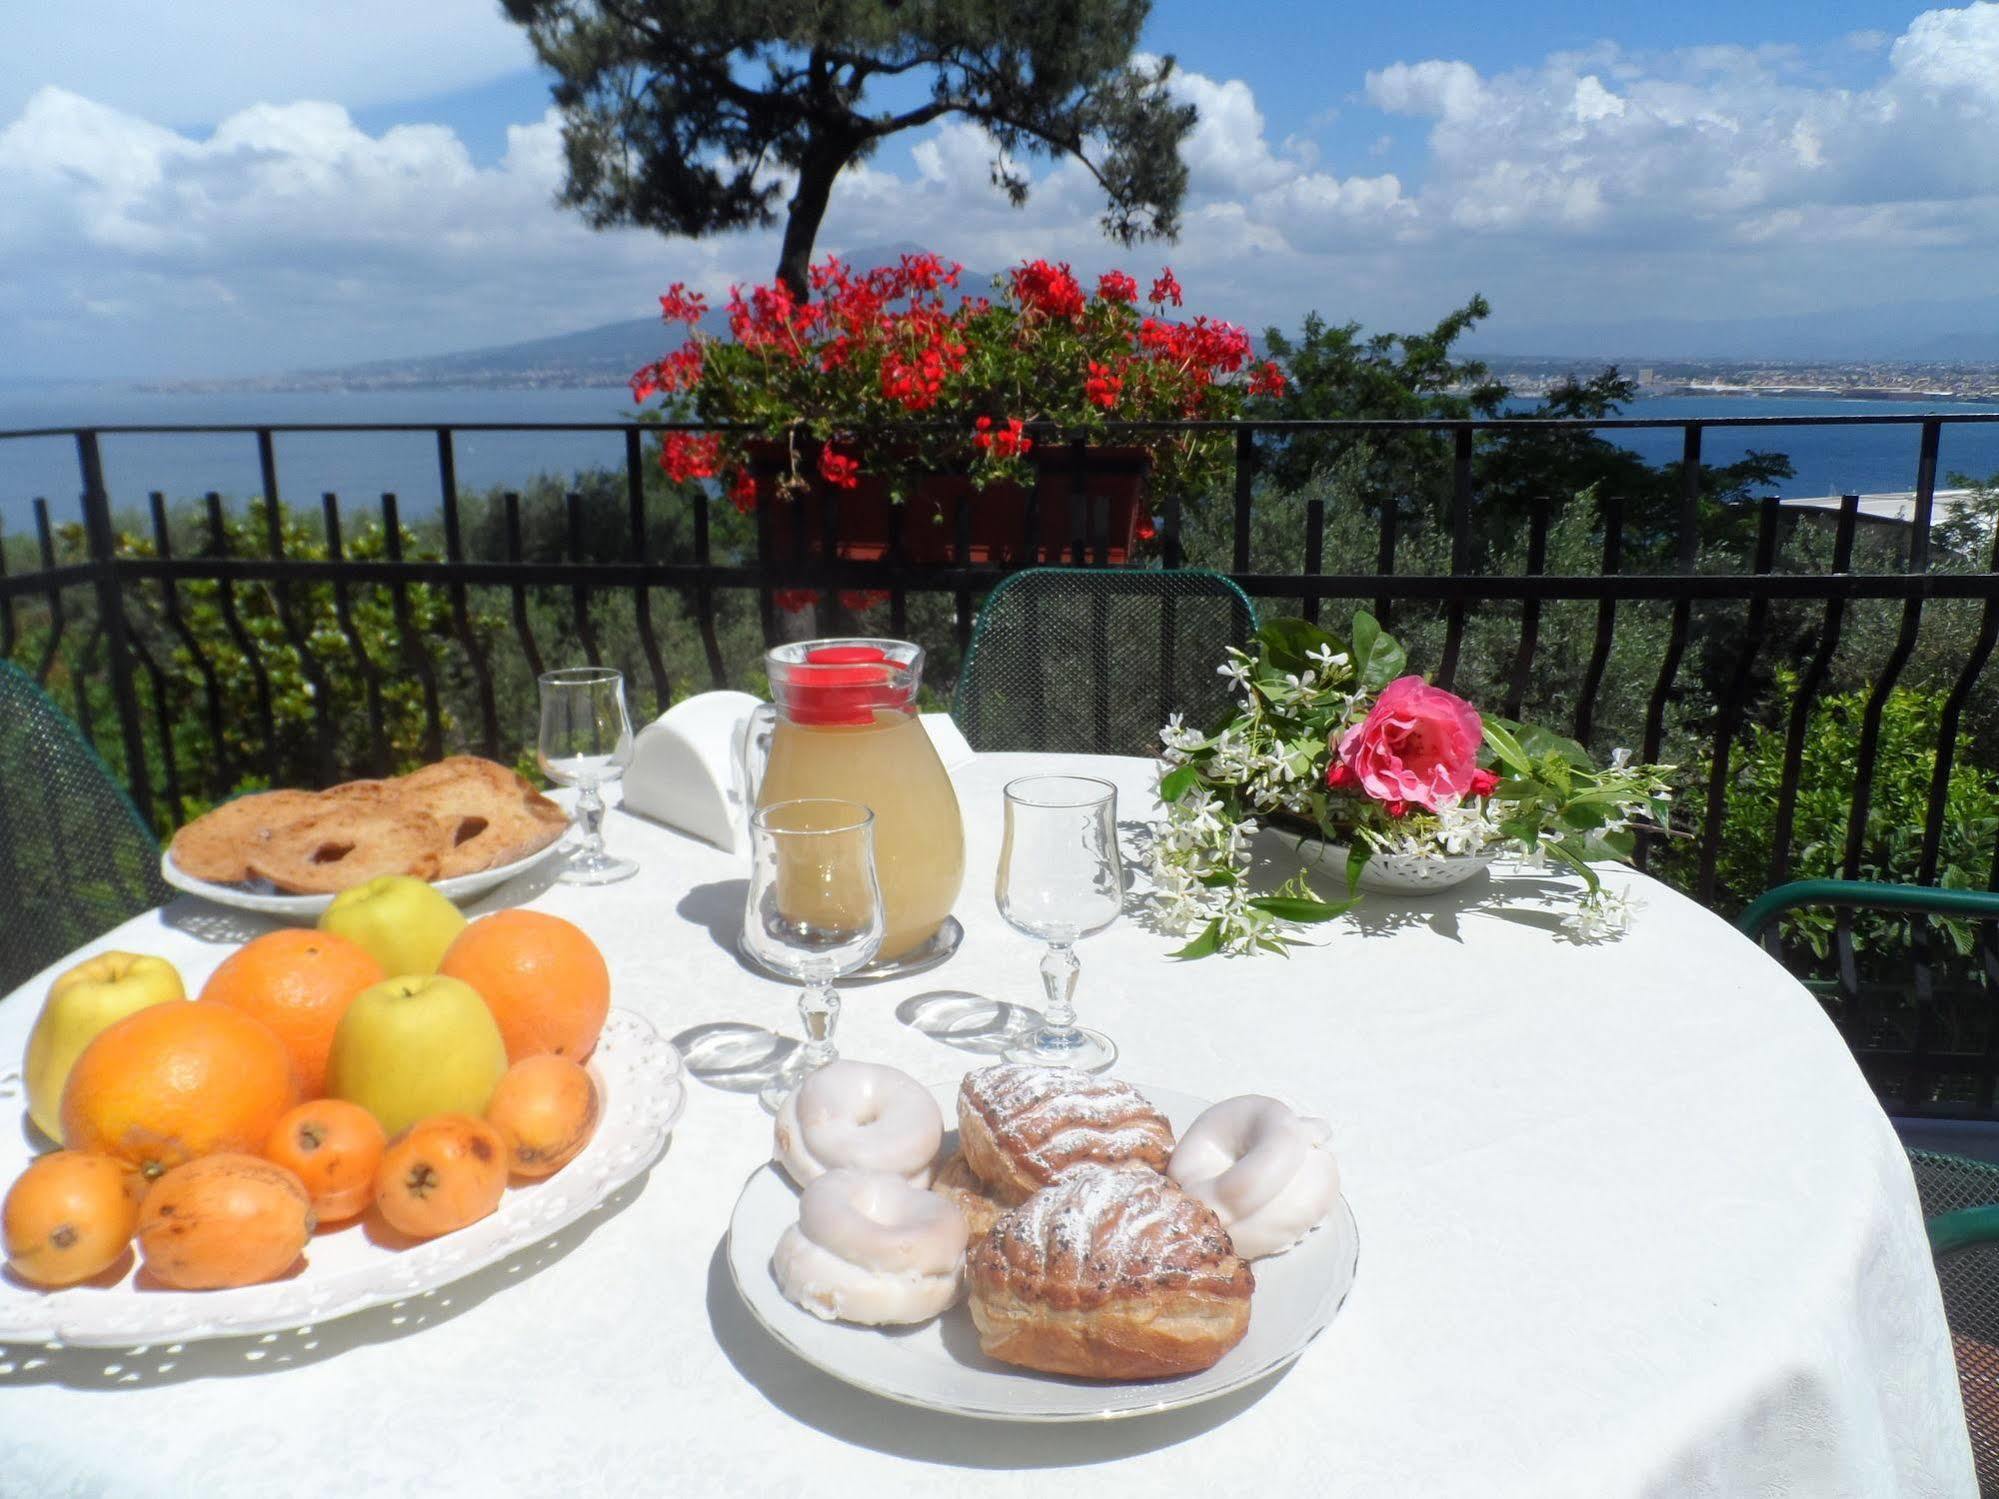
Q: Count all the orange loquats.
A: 5